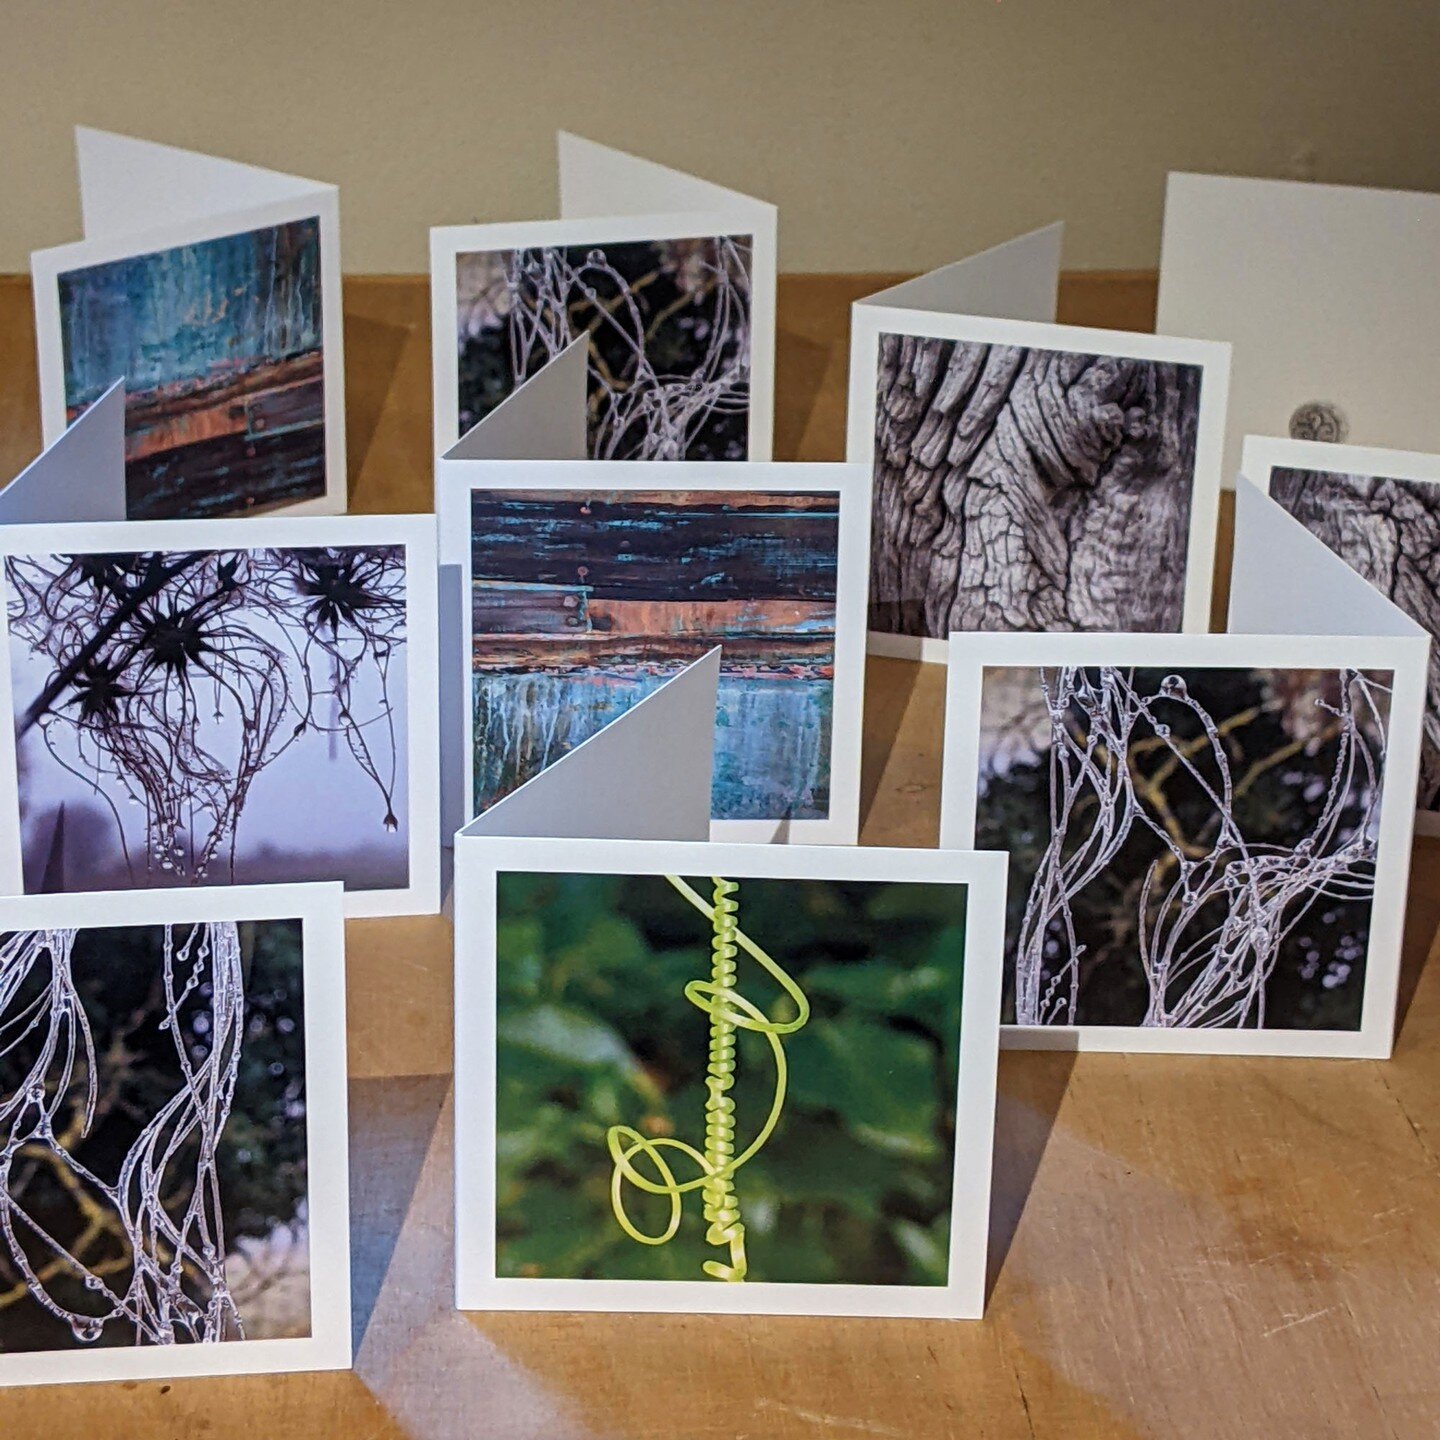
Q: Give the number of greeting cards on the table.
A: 10